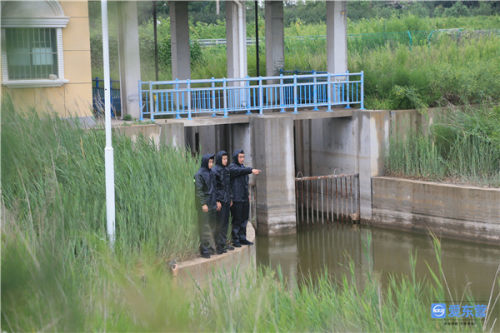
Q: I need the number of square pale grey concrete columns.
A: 5